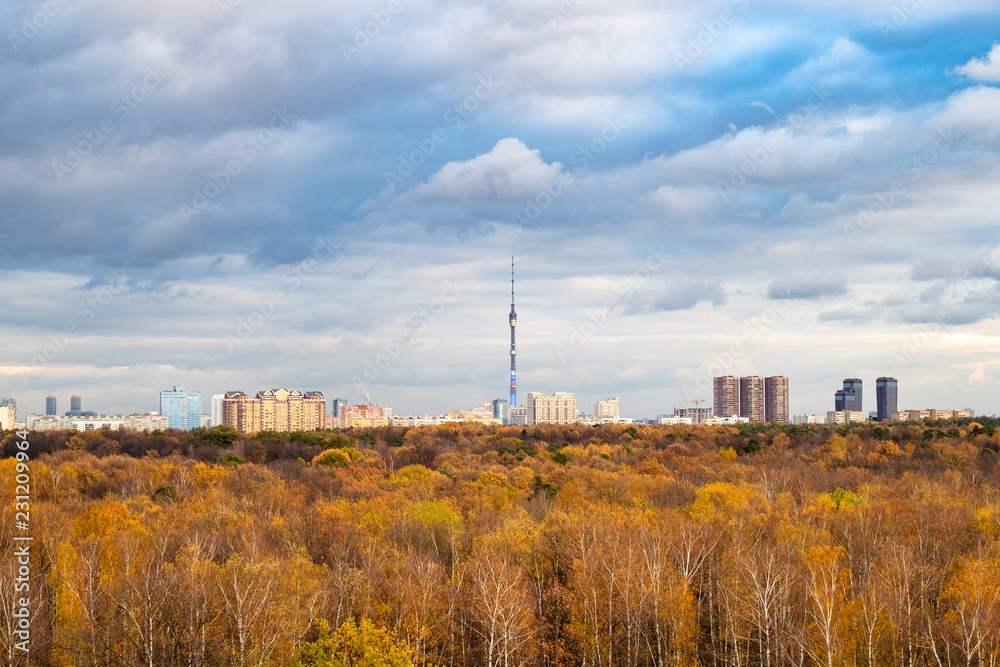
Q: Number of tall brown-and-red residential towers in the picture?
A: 3